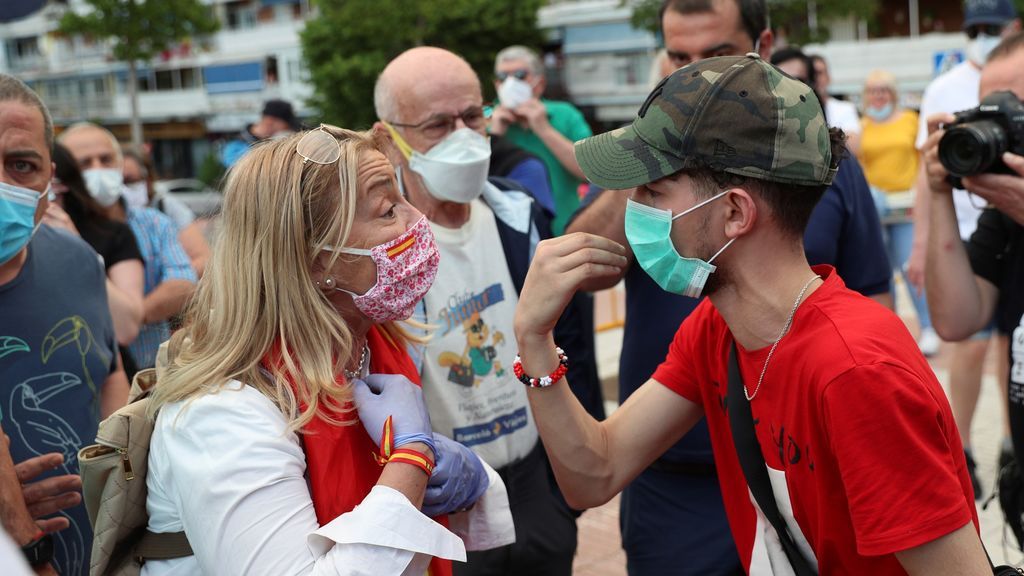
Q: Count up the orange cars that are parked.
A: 0